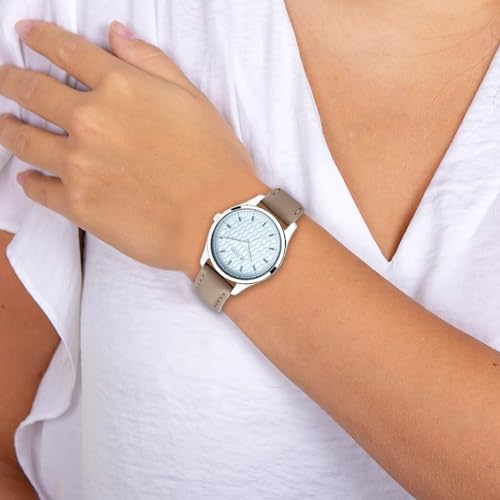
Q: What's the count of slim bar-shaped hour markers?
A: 12